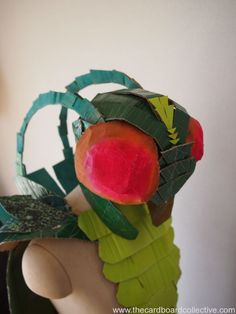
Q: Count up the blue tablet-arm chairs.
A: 0